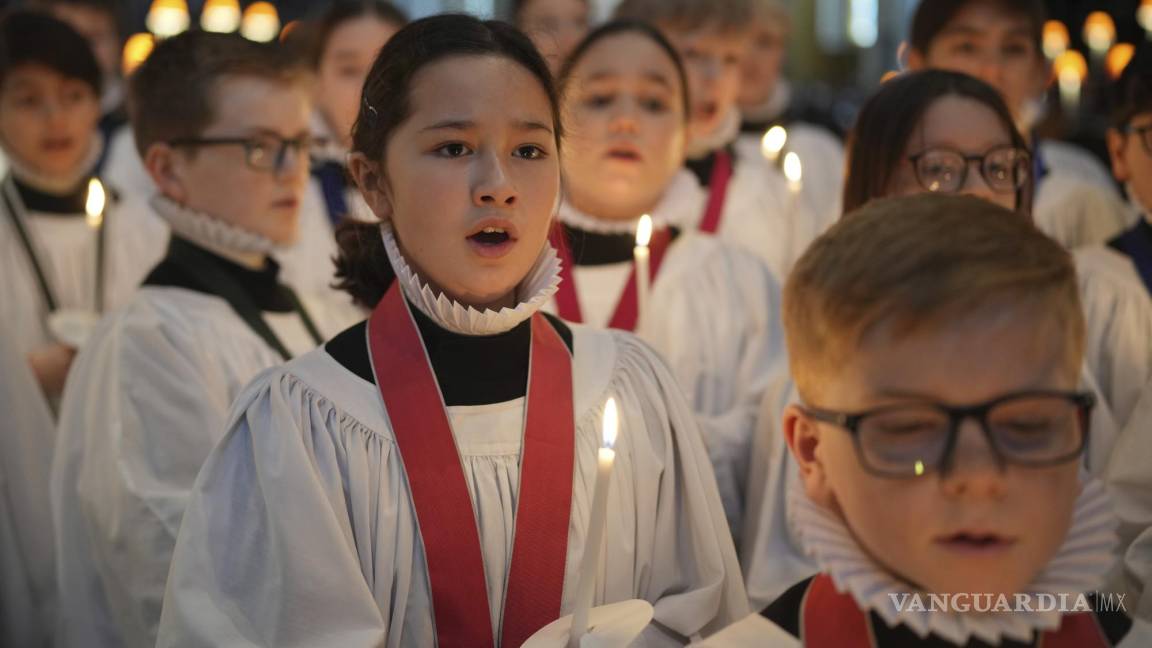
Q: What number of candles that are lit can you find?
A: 5